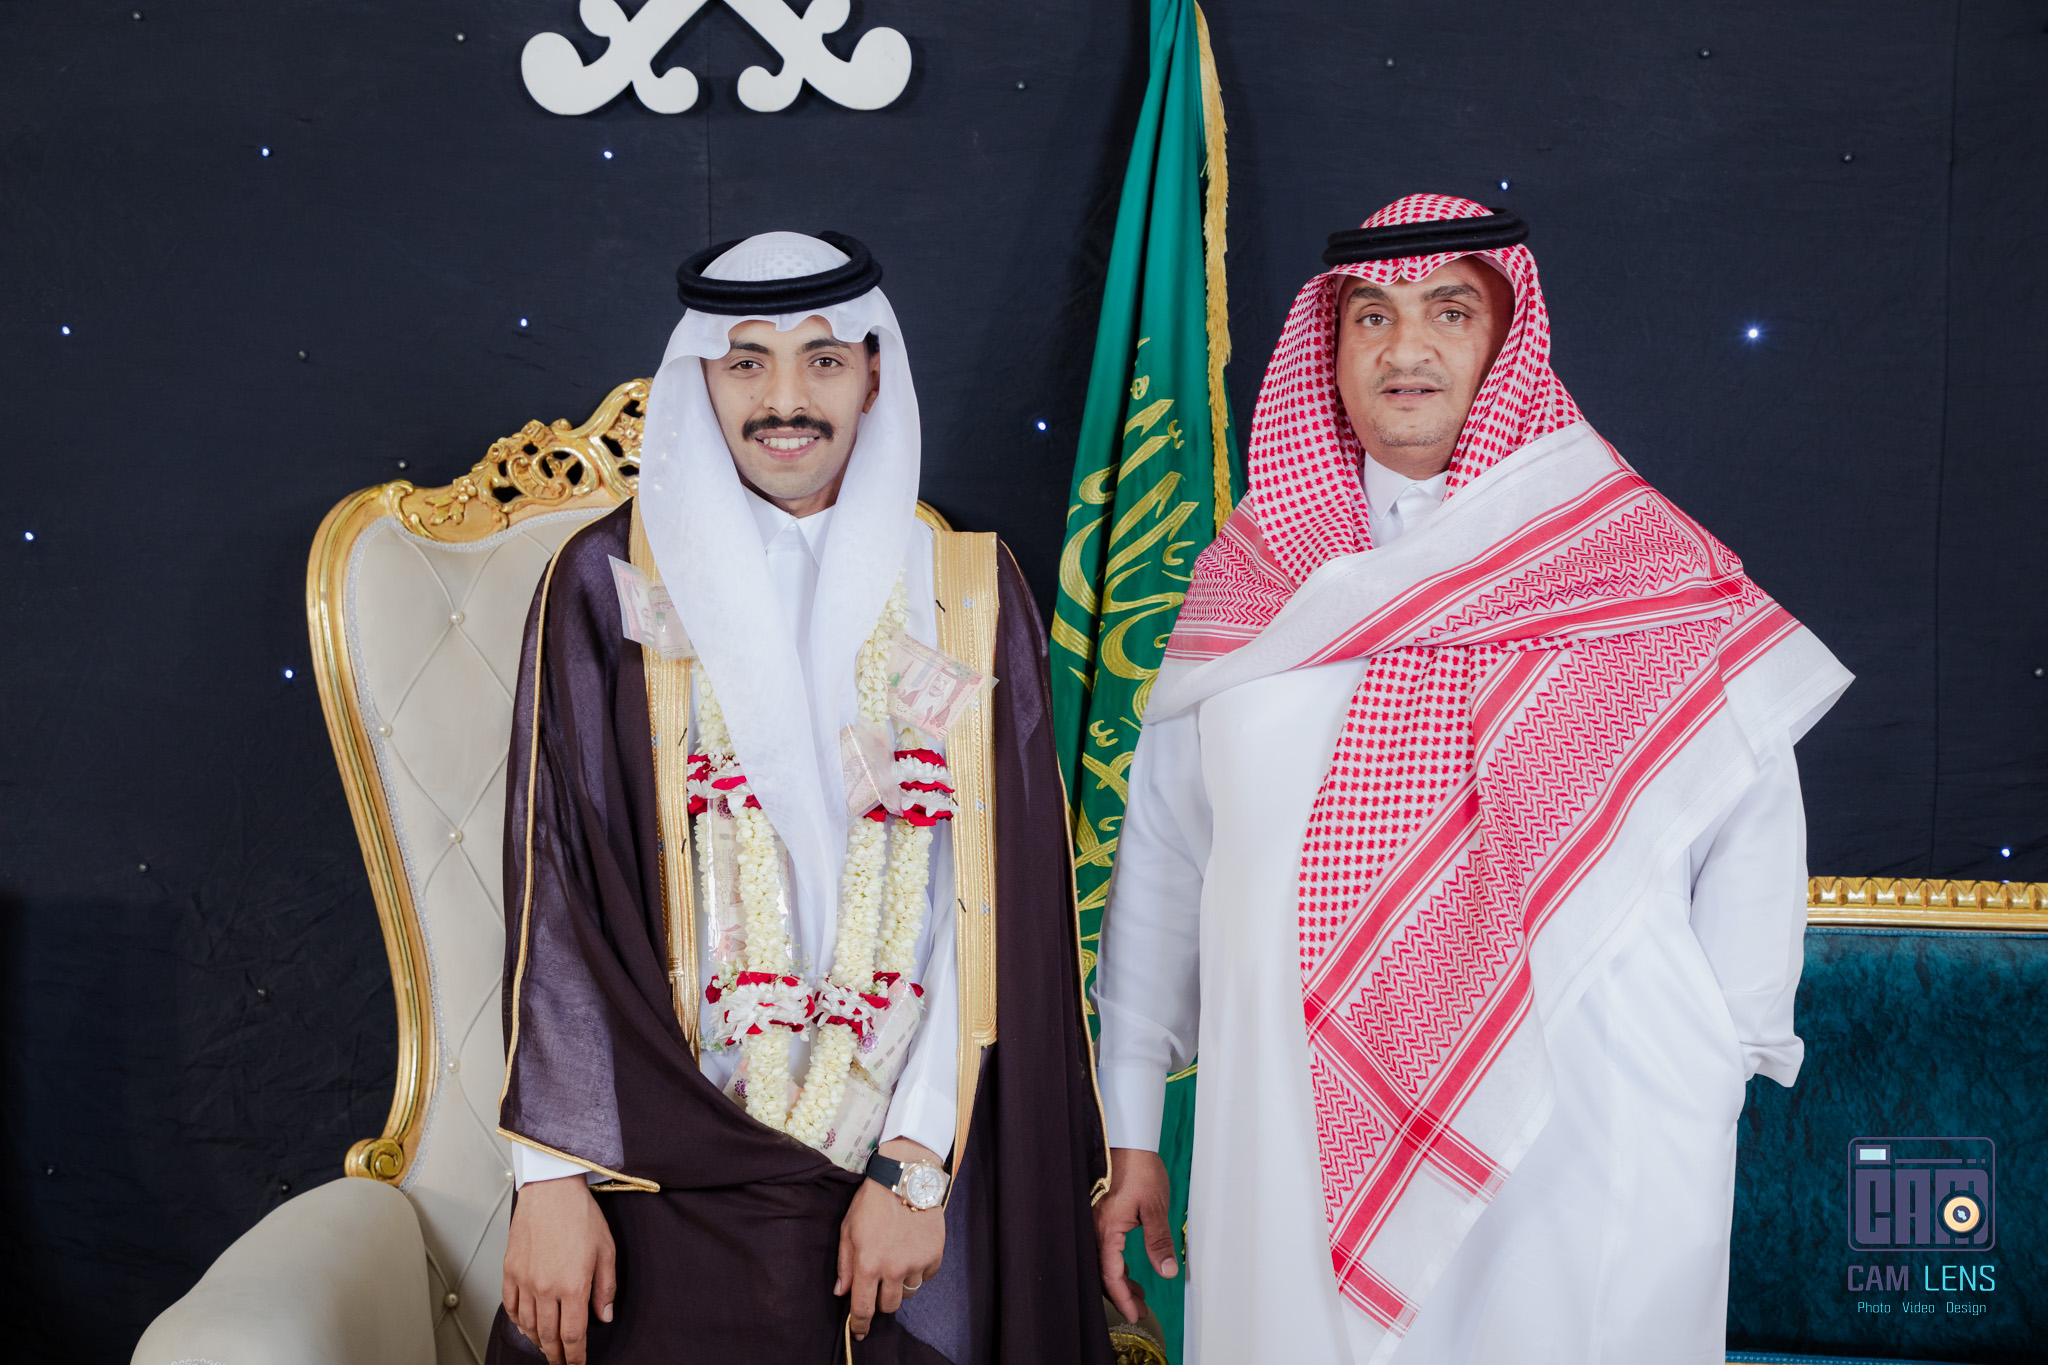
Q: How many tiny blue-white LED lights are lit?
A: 10